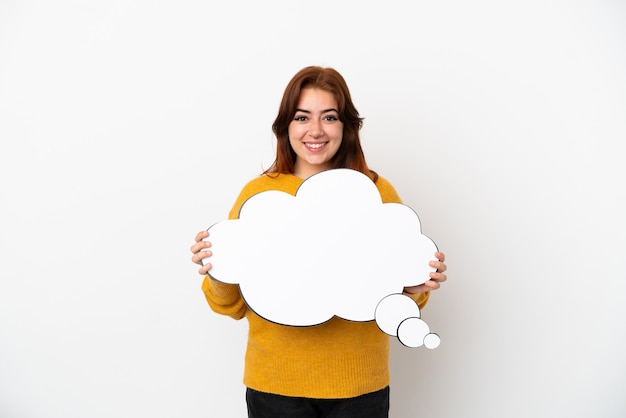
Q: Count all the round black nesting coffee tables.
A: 0